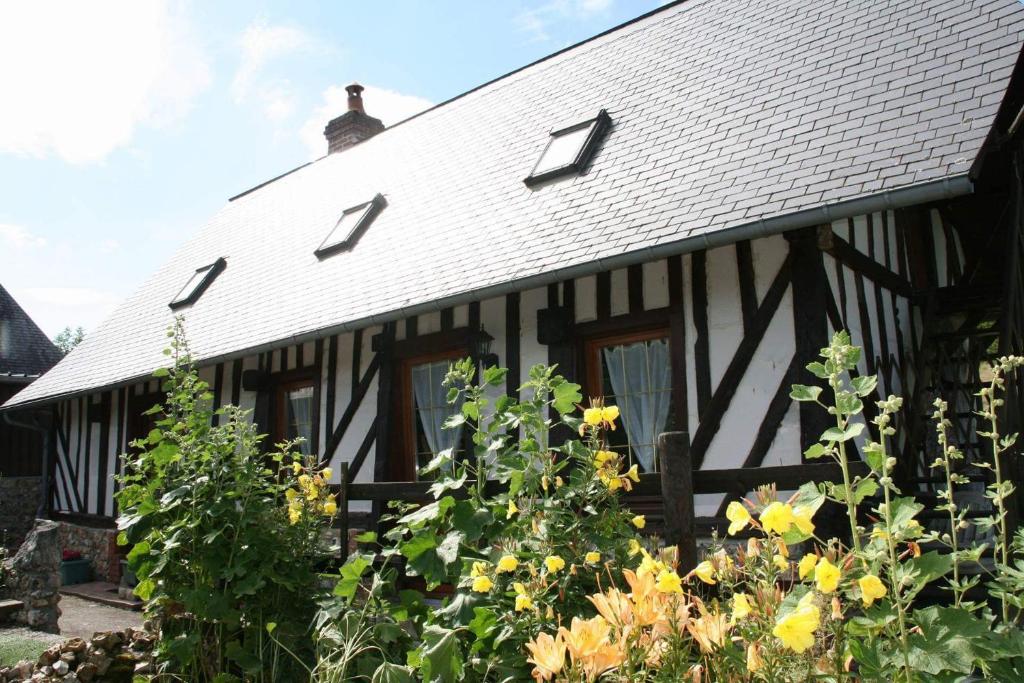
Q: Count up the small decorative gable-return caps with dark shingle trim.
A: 0